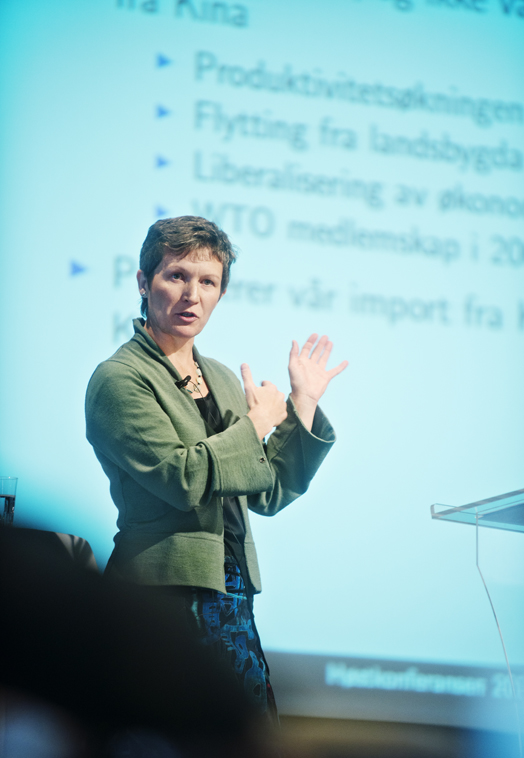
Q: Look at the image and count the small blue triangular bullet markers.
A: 5